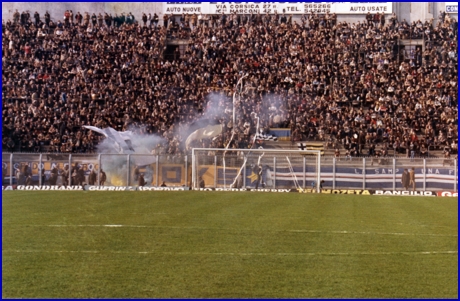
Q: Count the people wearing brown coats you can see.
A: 2